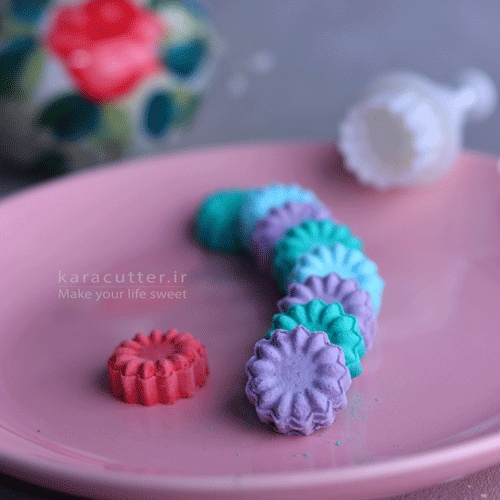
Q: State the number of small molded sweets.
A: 9